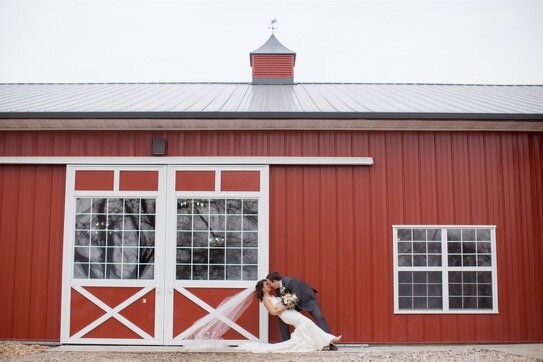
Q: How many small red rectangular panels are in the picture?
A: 4